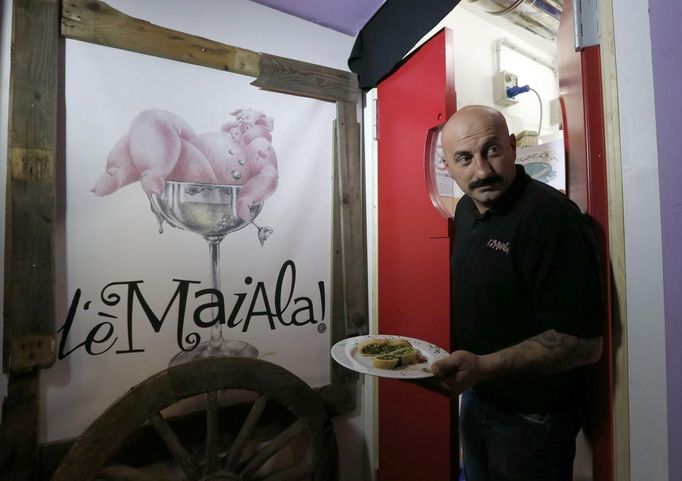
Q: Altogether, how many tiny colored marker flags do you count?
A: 0